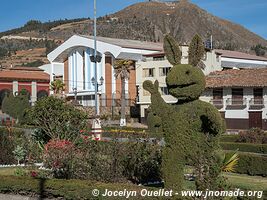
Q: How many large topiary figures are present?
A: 1